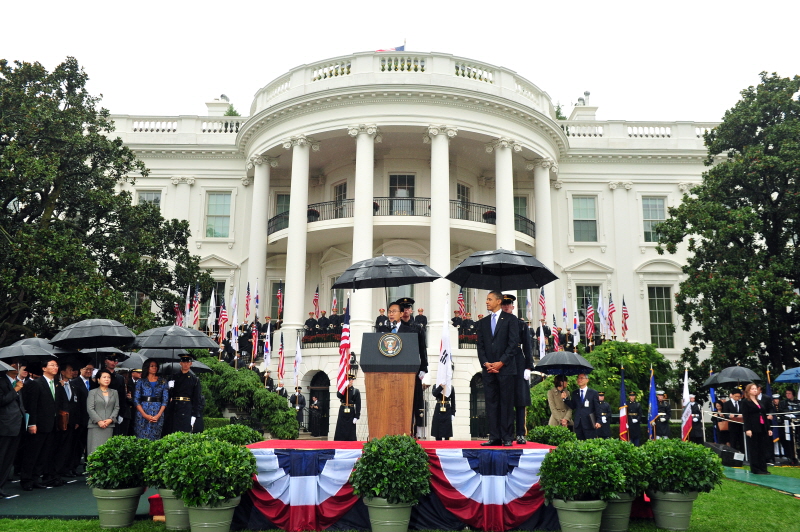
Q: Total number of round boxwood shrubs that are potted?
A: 7